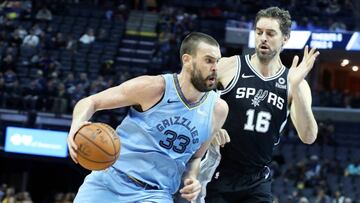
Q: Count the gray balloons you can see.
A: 0